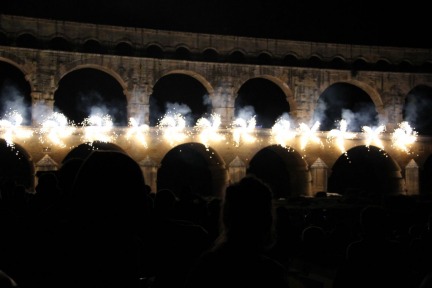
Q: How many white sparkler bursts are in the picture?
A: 12